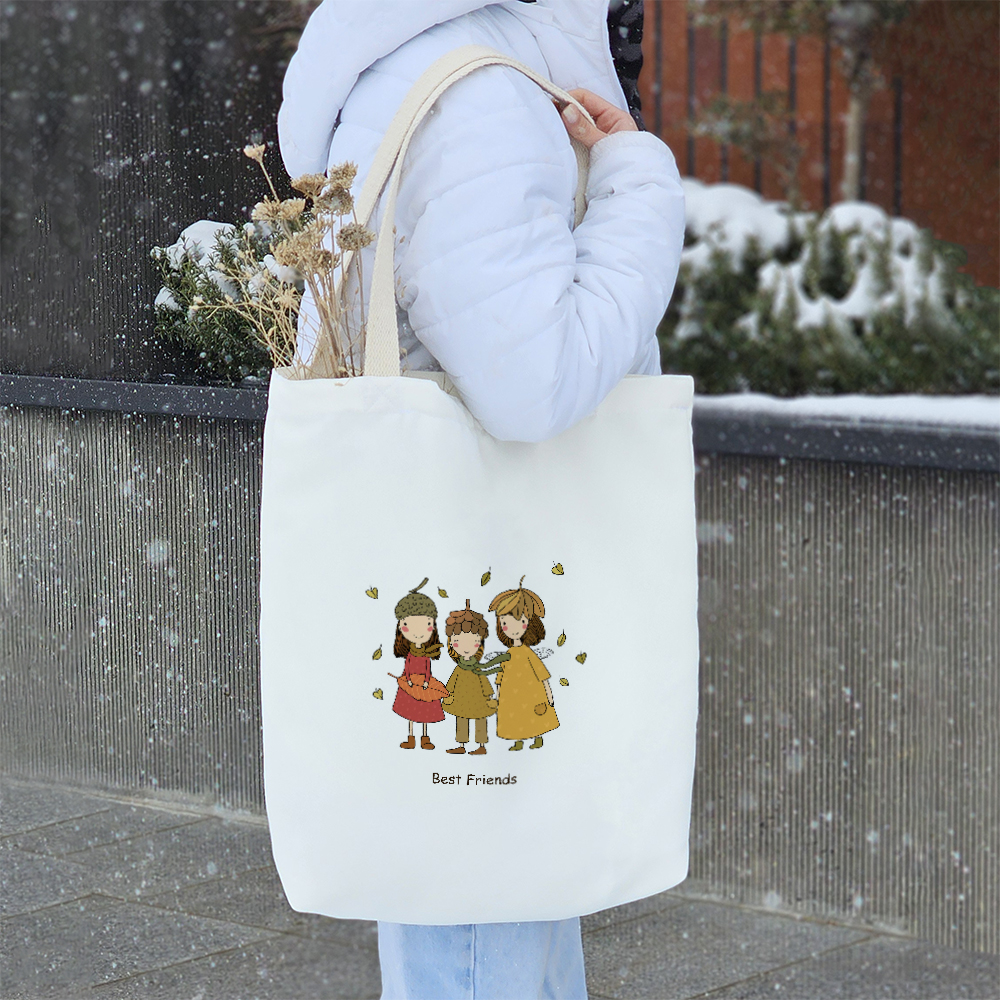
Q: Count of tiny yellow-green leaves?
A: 9